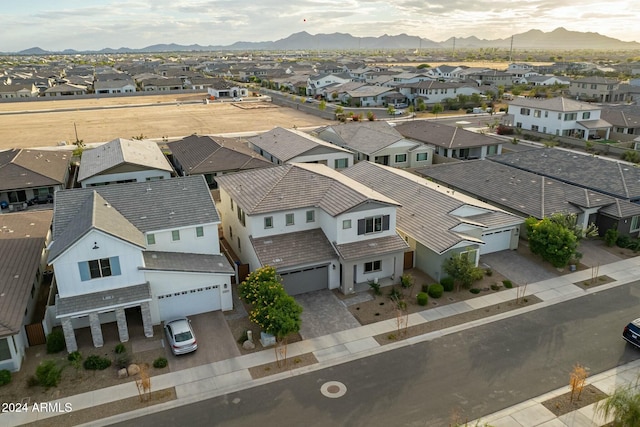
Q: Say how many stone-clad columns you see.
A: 4